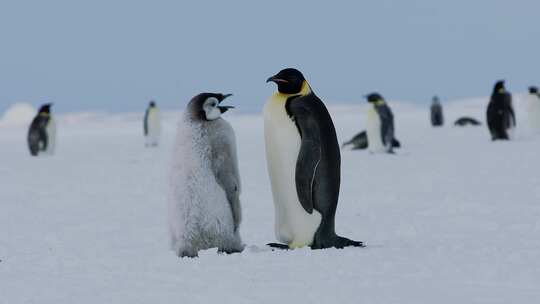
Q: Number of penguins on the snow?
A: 10